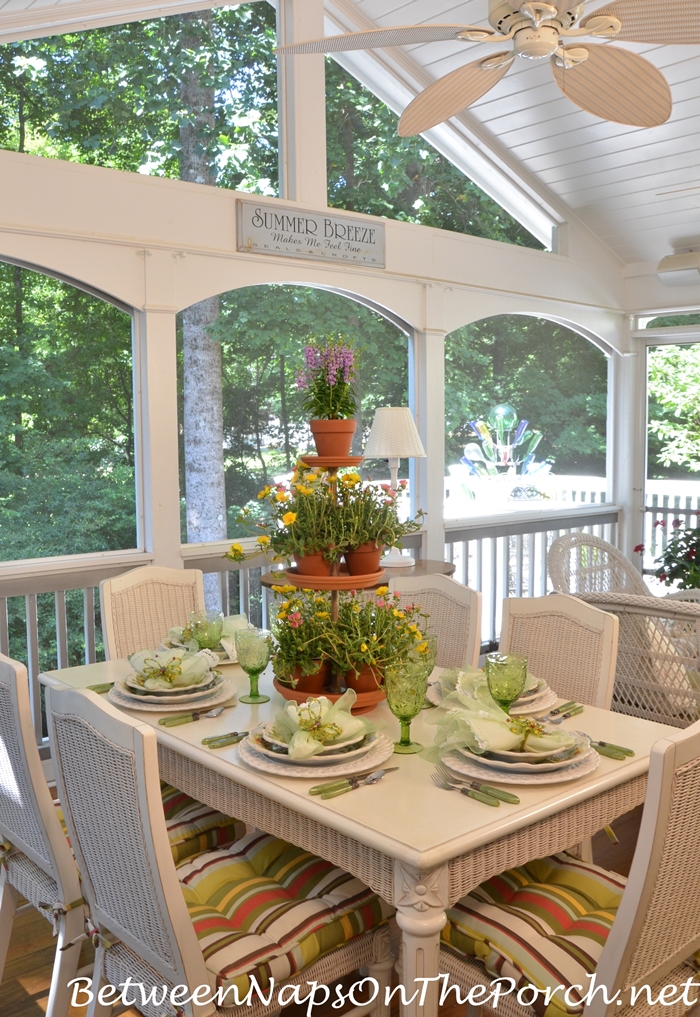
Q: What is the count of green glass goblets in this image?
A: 5